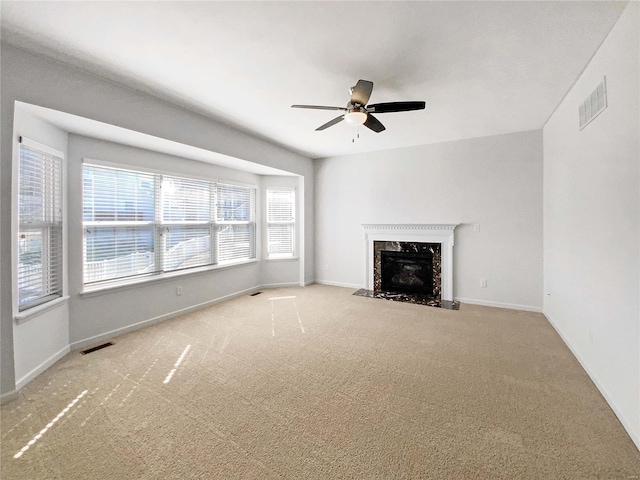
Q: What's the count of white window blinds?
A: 5